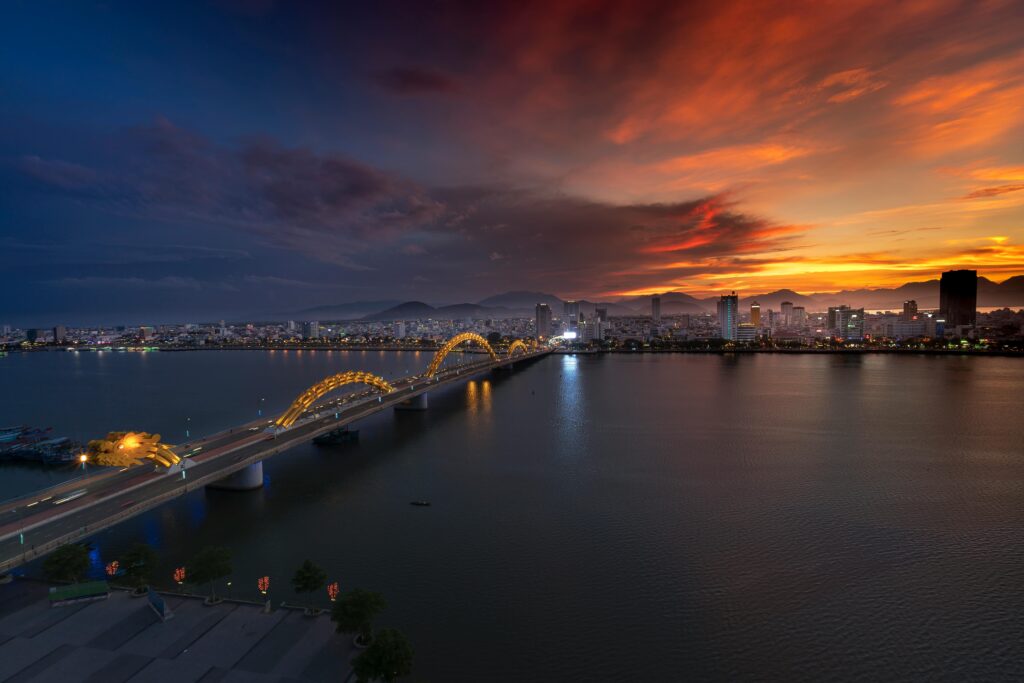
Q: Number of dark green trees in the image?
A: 6